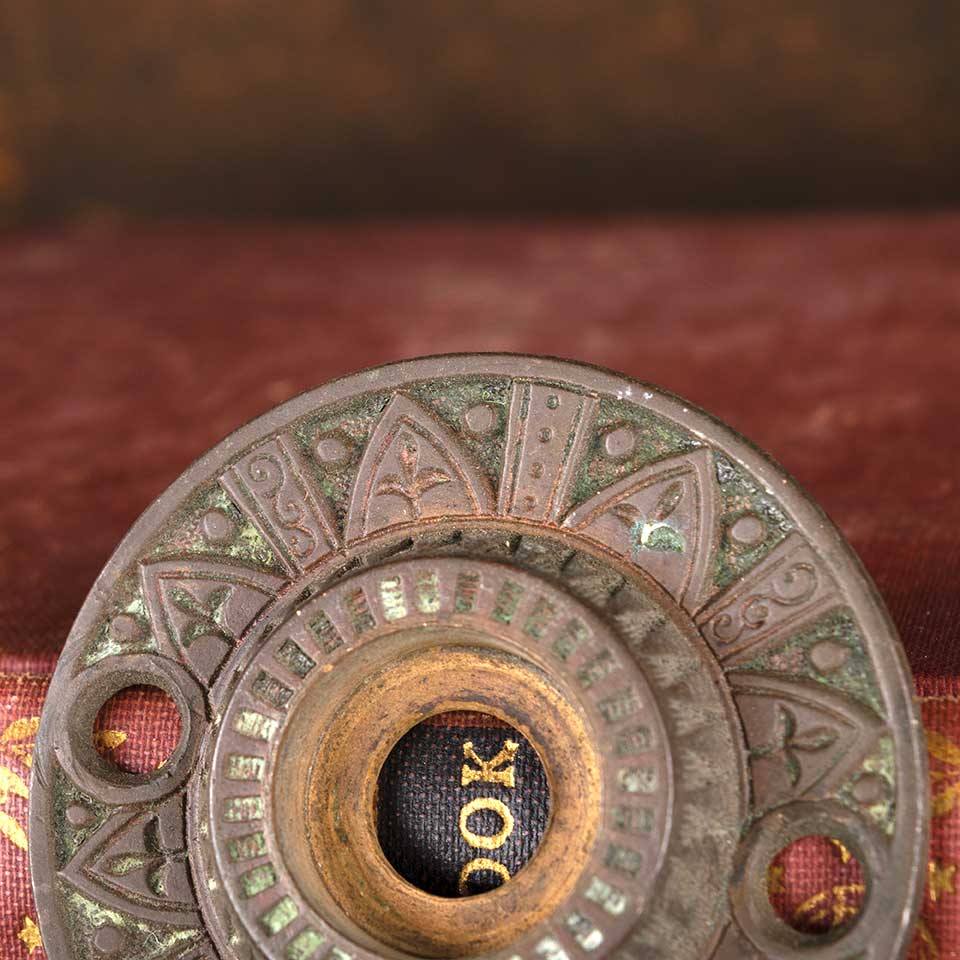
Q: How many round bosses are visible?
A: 10